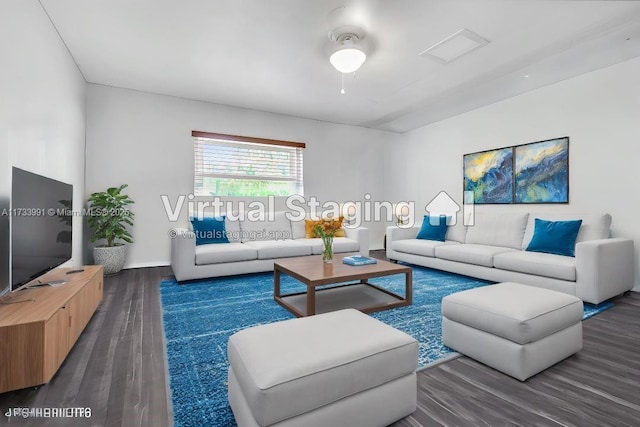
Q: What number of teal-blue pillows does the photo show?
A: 3